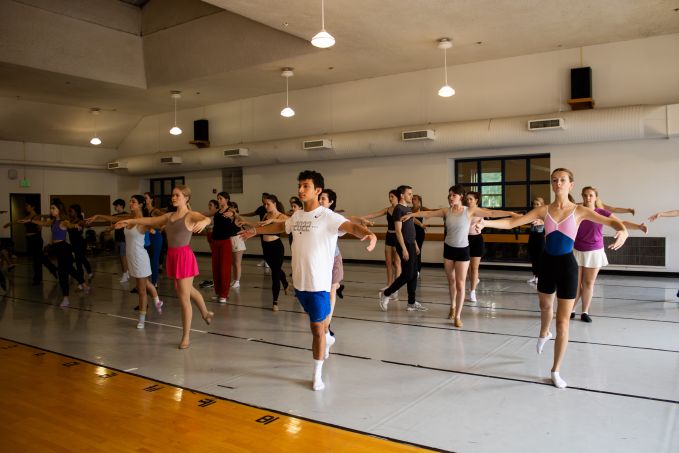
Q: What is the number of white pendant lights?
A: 5